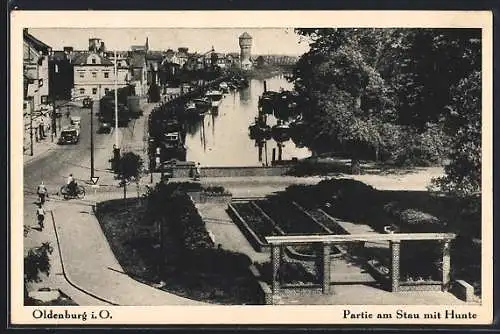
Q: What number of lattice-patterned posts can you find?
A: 4